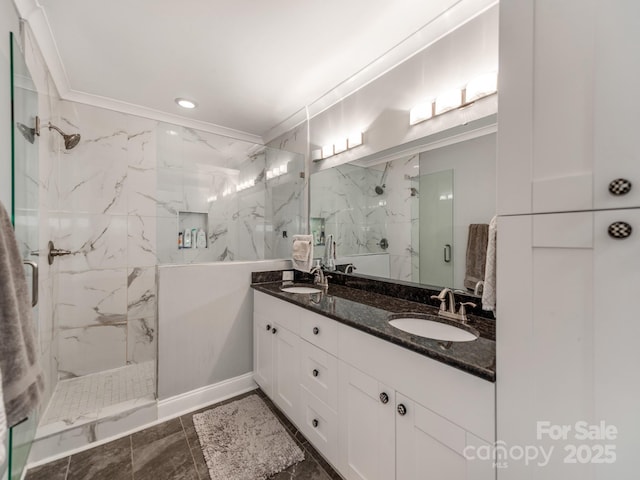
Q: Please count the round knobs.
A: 9